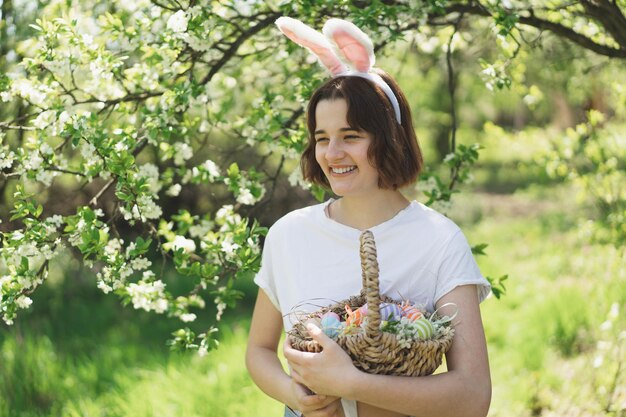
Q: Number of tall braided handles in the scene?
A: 1